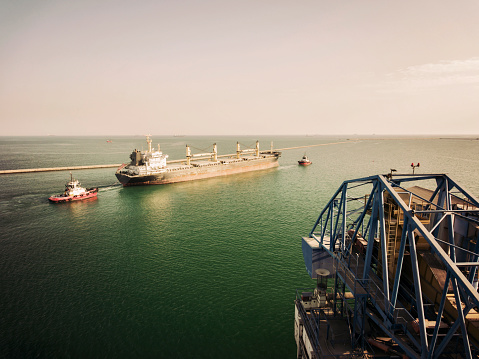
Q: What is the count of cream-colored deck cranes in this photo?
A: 4